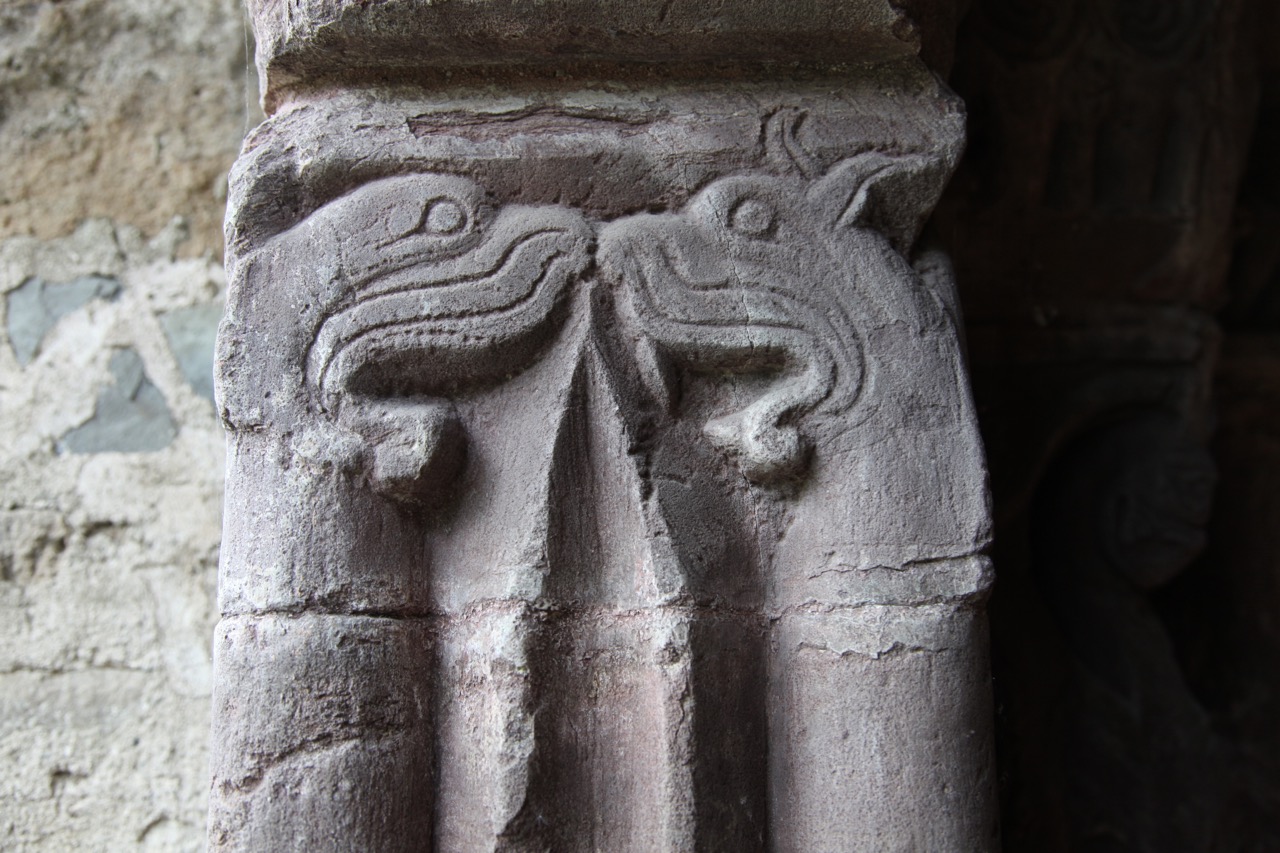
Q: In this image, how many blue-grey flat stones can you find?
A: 3